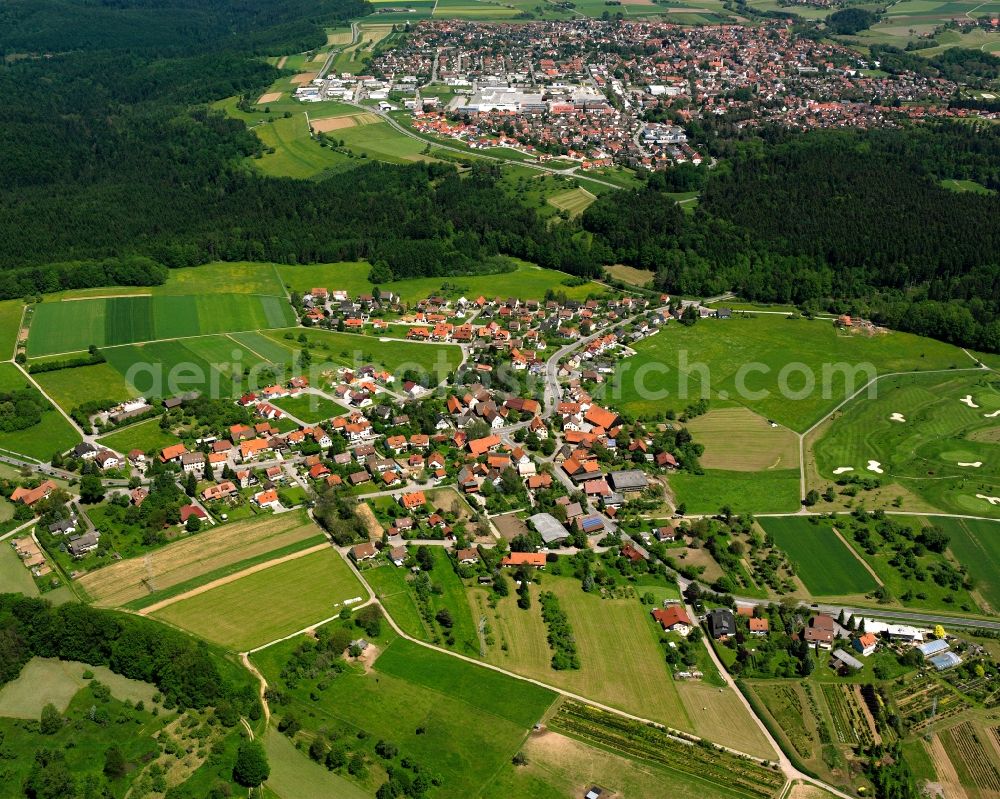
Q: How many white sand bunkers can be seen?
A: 7